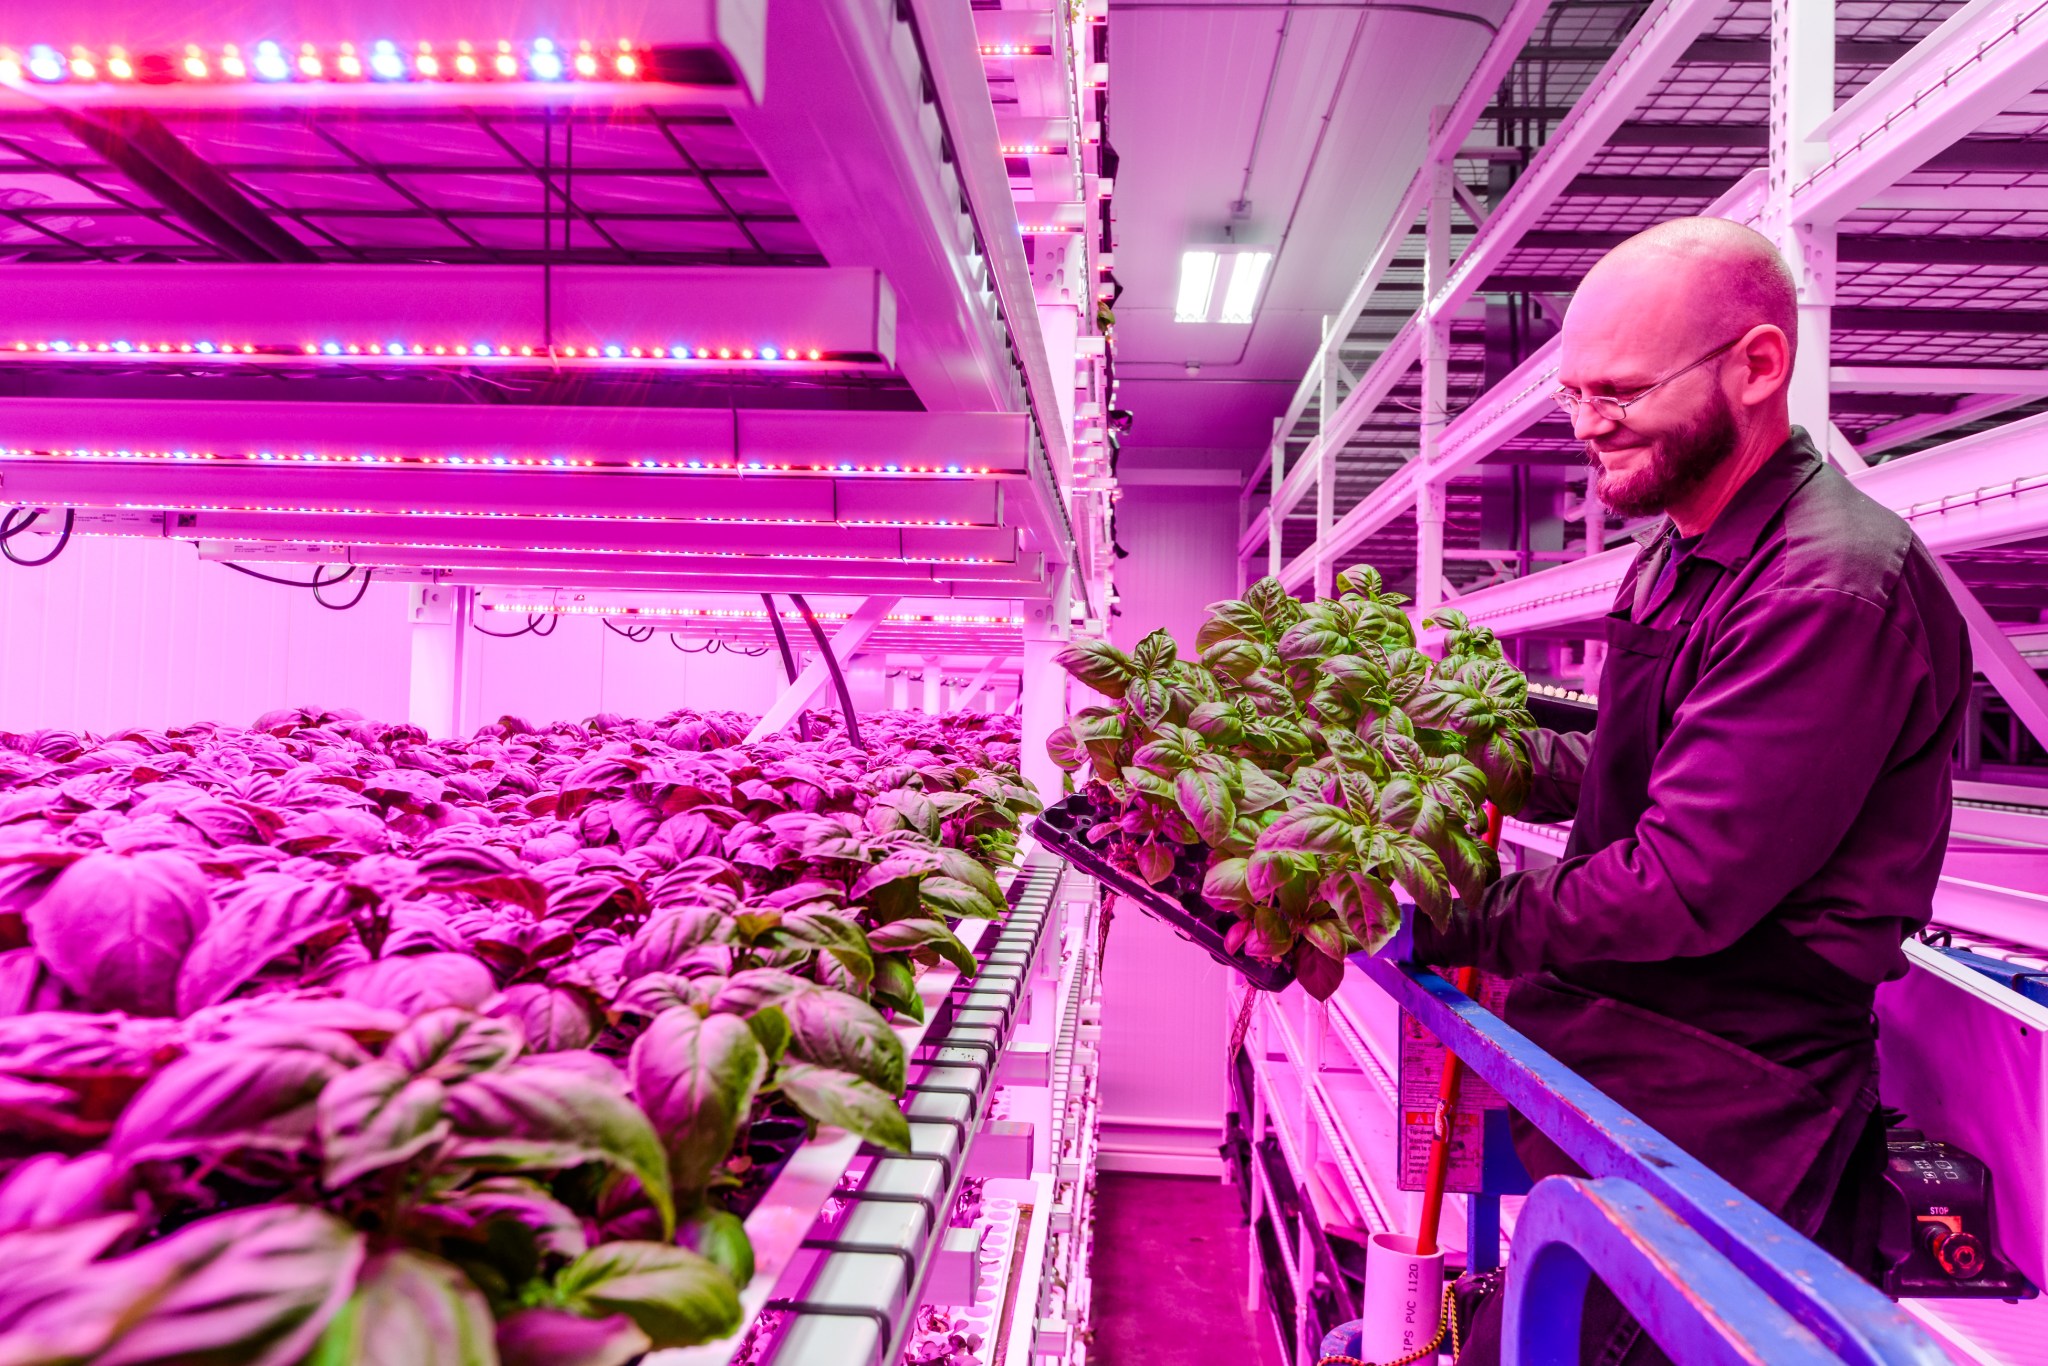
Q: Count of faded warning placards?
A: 2